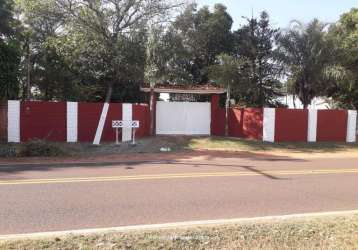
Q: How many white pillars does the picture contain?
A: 6